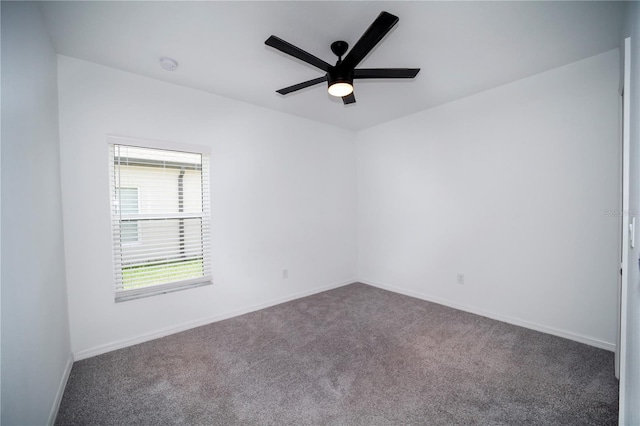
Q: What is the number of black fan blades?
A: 5